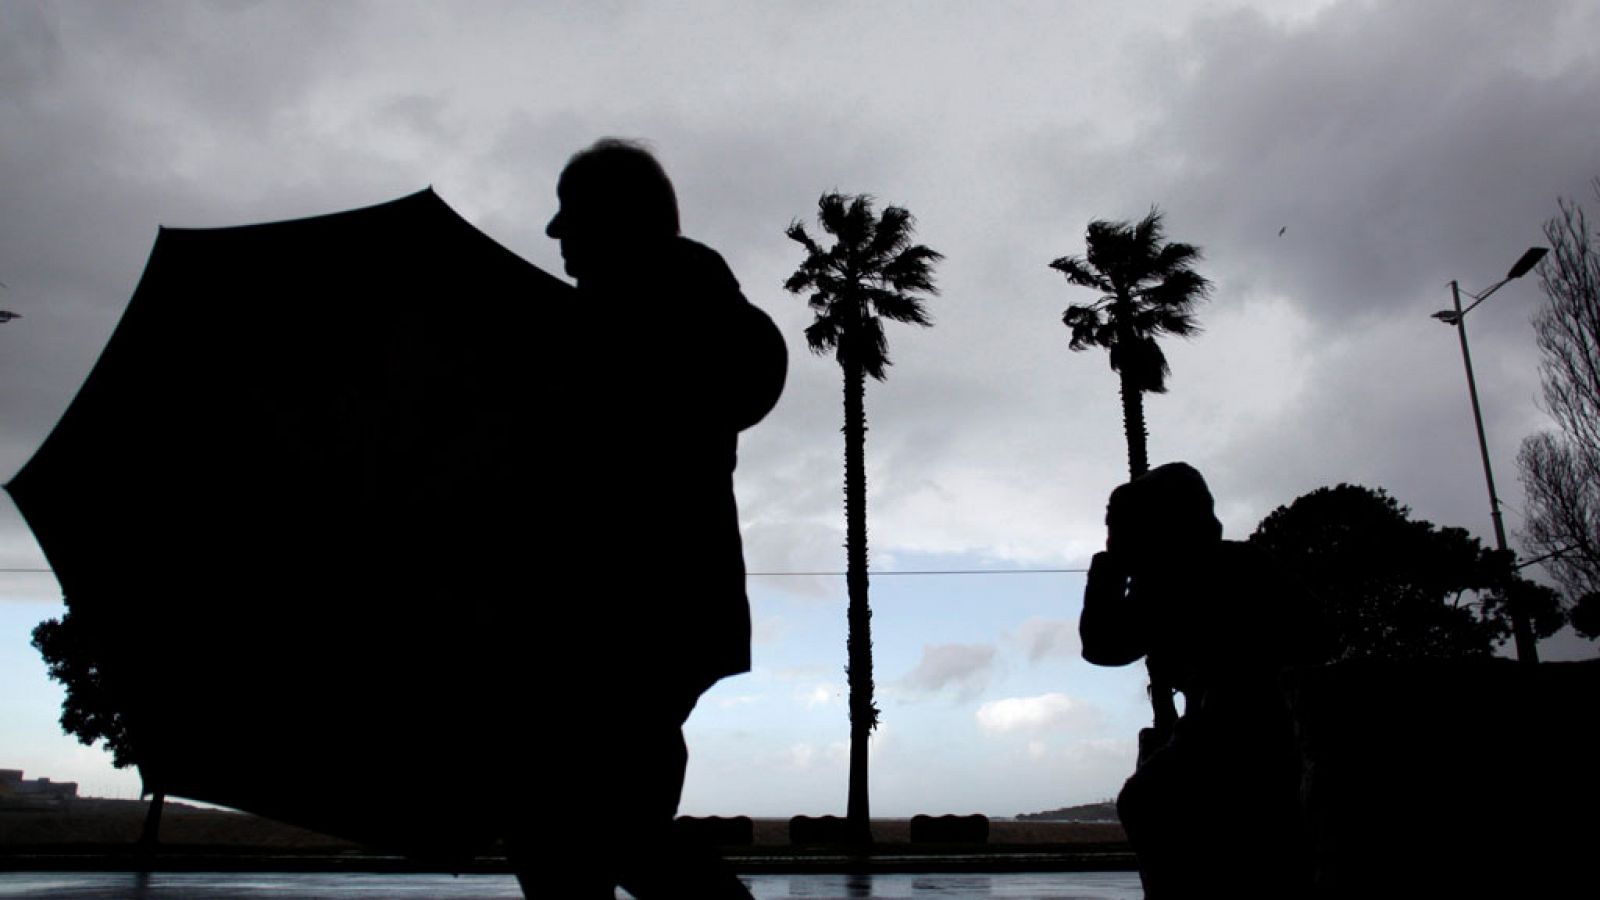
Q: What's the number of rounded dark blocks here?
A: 3